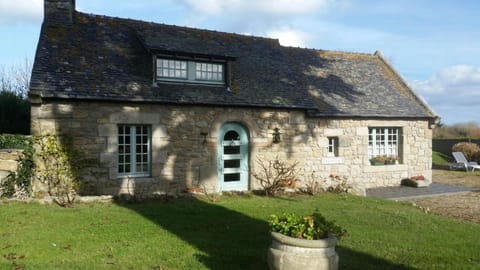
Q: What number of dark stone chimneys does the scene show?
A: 1